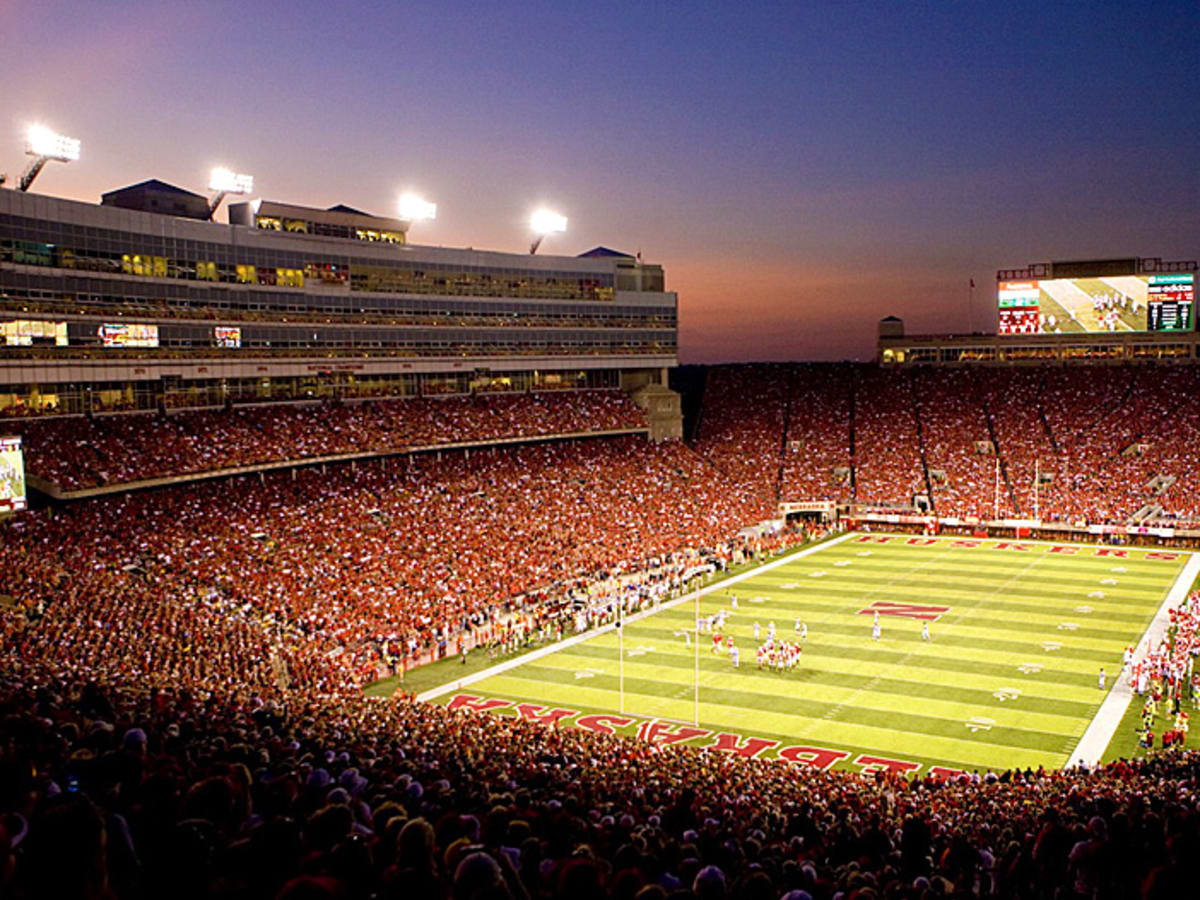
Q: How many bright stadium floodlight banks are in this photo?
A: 4